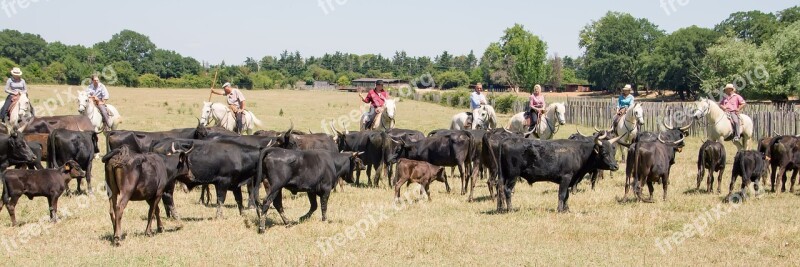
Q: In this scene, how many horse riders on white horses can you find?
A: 8